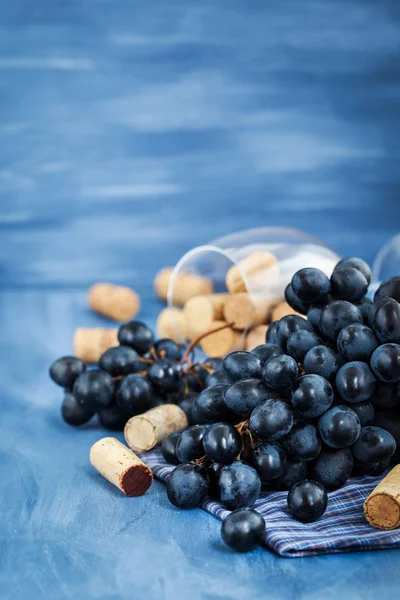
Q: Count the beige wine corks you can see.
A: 13